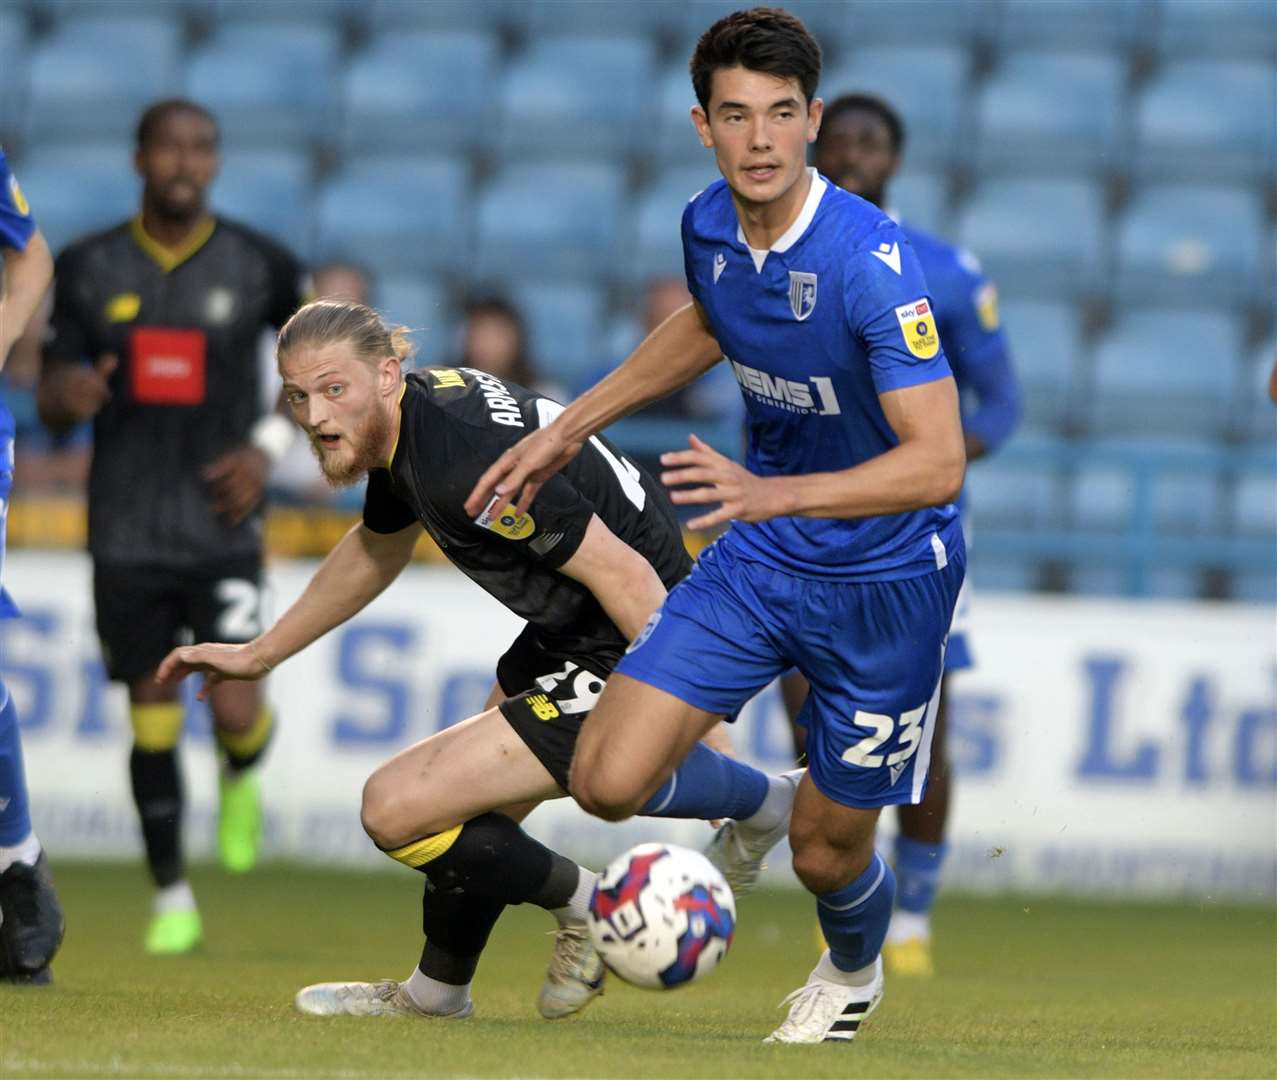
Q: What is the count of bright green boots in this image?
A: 2